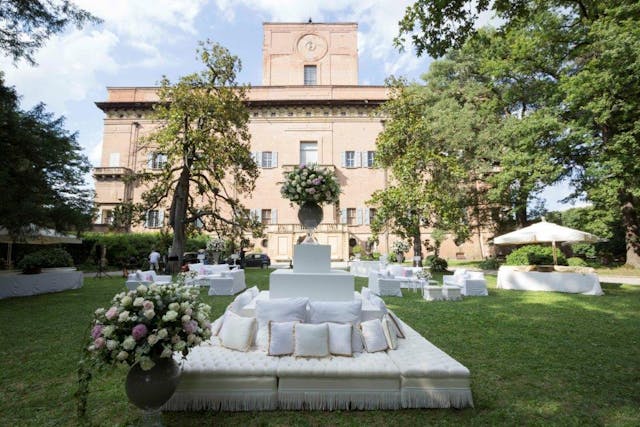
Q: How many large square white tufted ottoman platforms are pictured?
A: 1